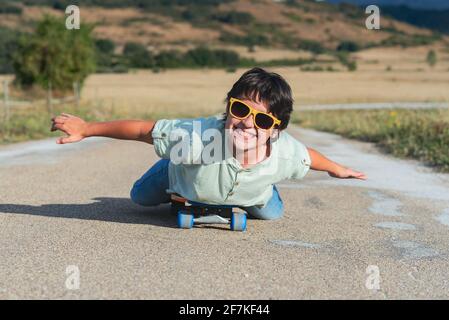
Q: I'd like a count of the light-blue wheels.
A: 2